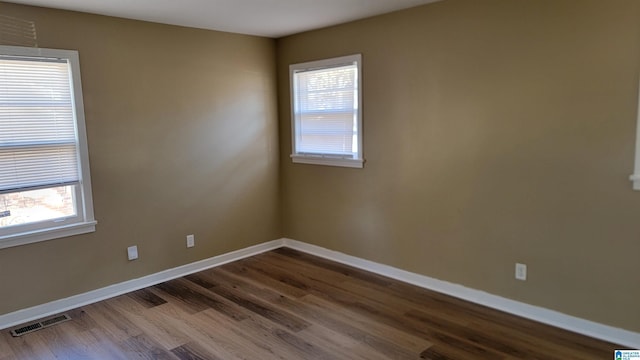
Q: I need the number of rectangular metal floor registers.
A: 1